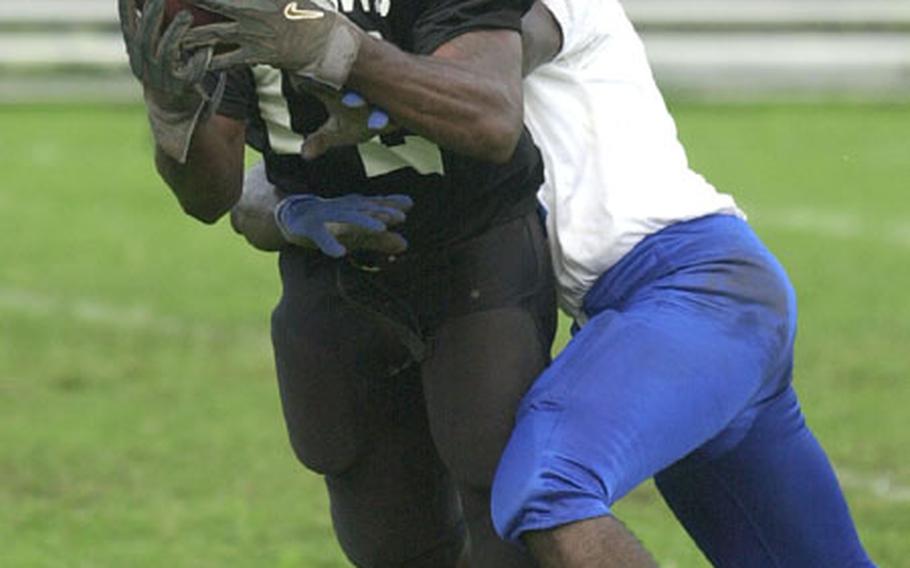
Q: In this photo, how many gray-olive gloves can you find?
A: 2